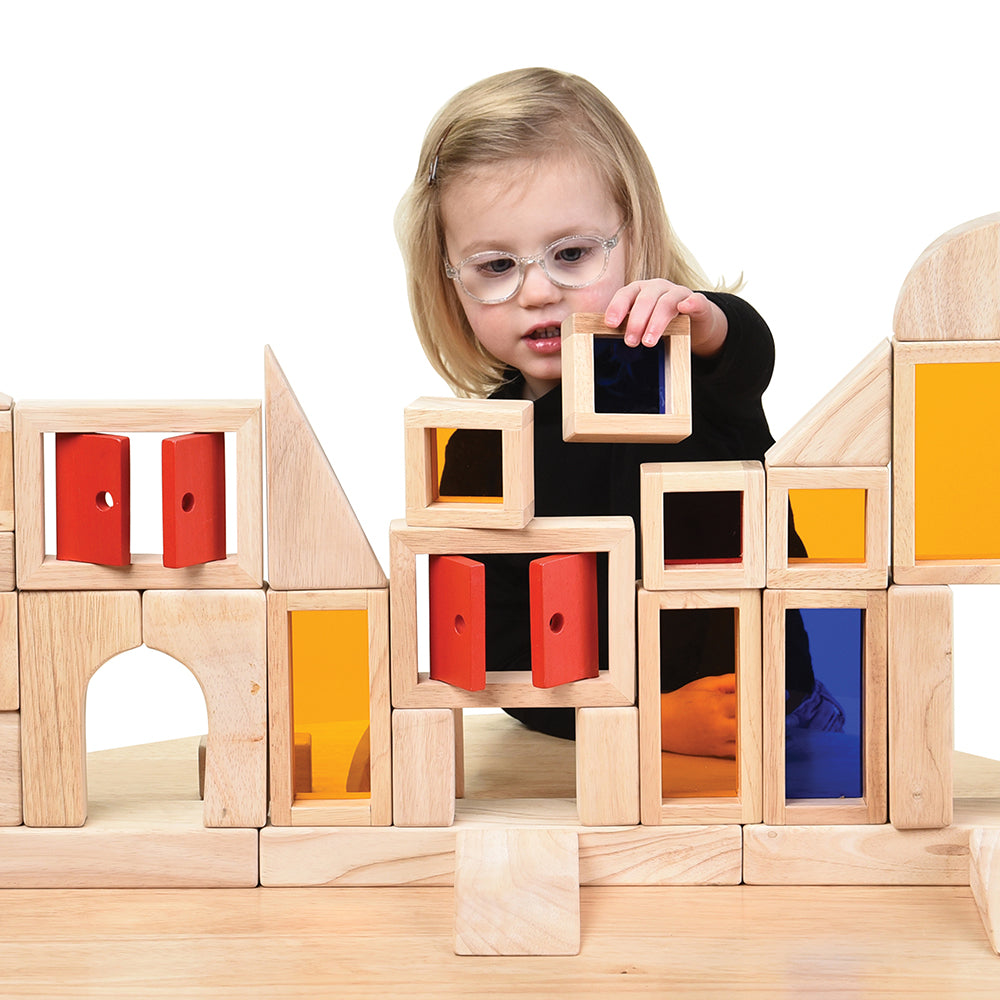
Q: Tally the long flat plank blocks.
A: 3